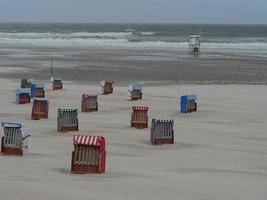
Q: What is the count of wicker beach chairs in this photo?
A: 14